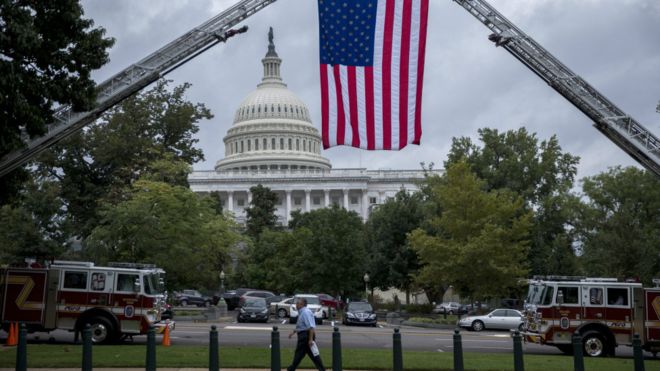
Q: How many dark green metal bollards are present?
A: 11